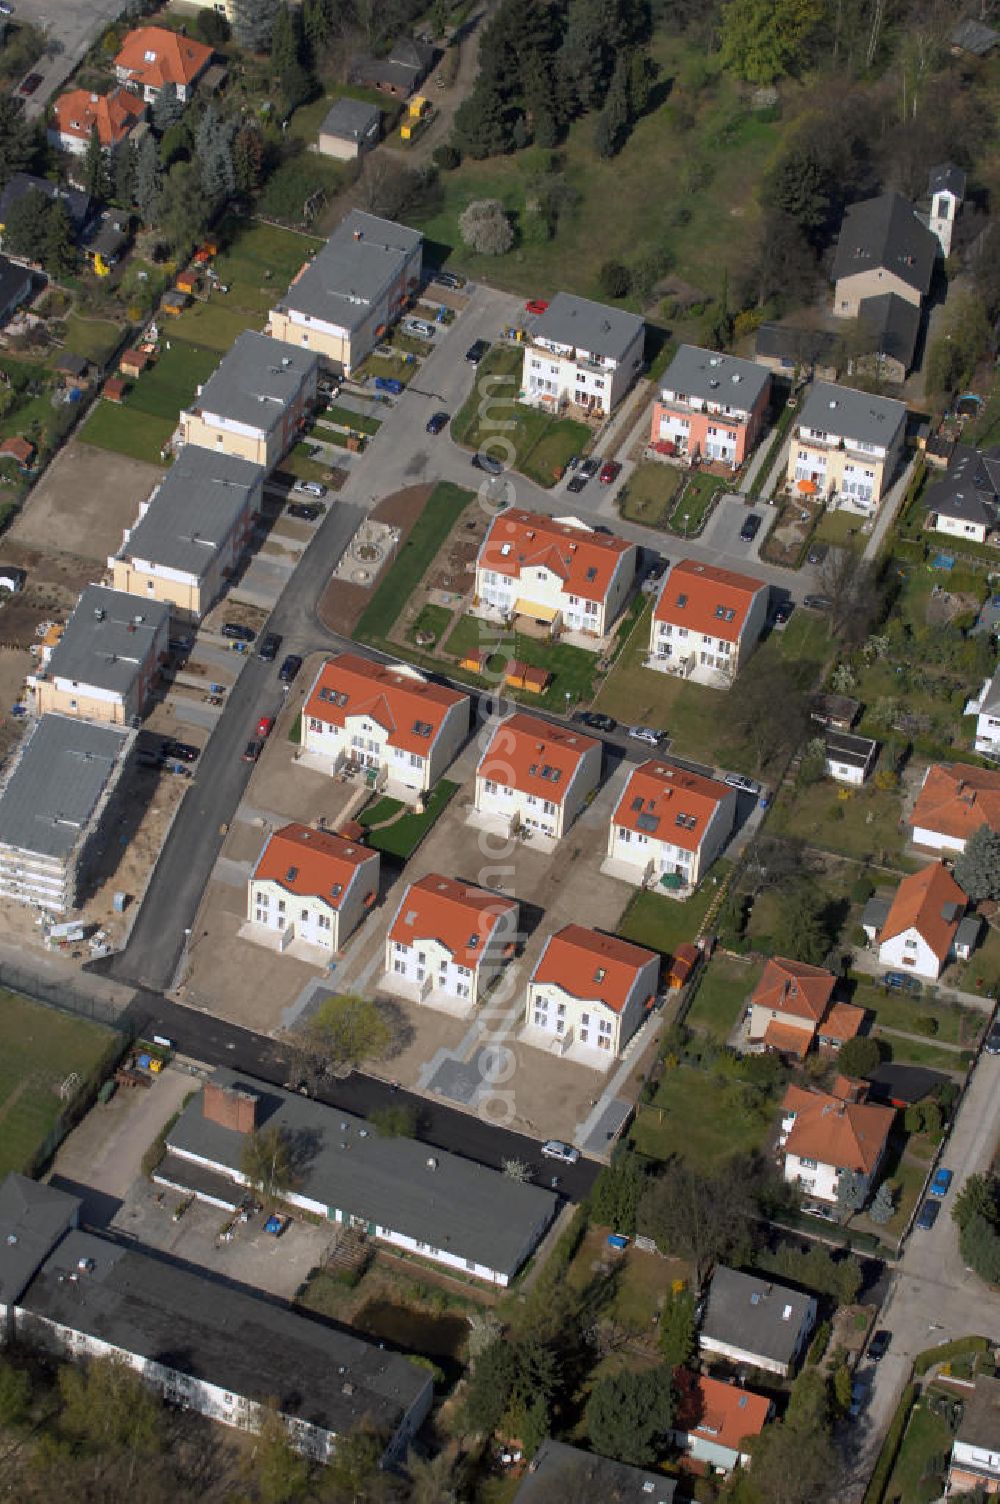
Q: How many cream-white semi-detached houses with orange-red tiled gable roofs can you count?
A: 8